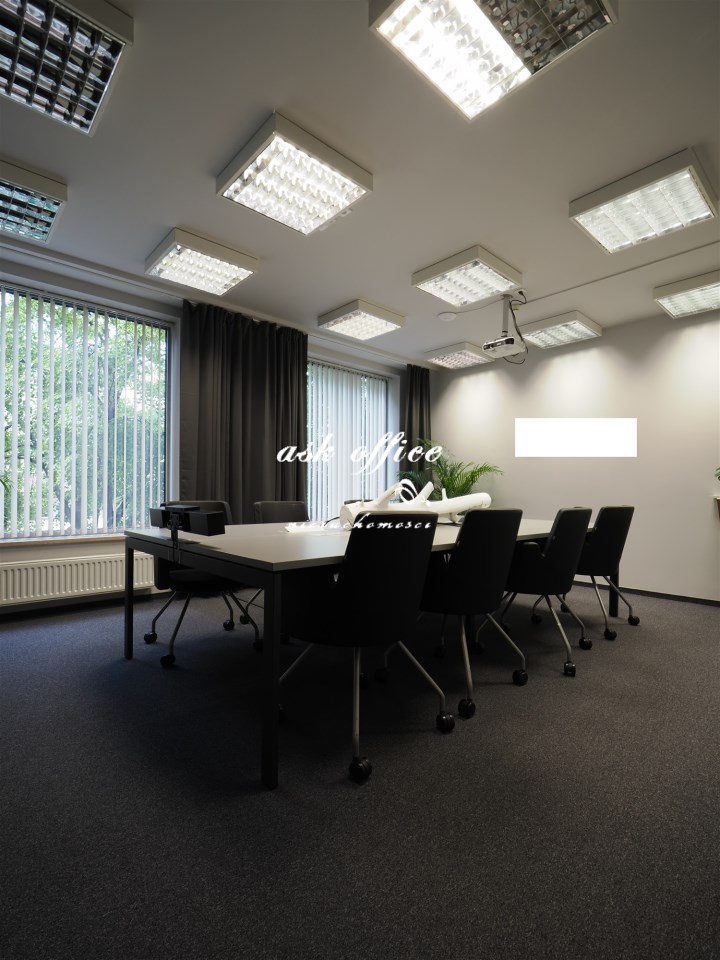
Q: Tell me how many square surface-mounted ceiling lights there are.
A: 11